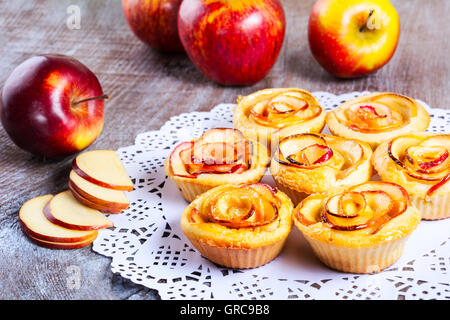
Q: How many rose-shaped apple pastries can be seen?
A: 7